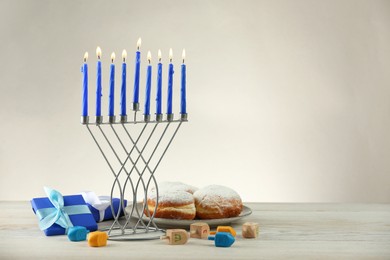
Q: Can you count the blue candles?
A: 9